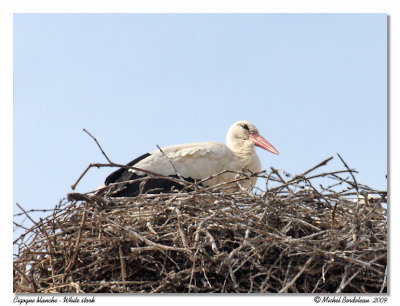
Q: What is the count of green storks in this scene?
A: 0